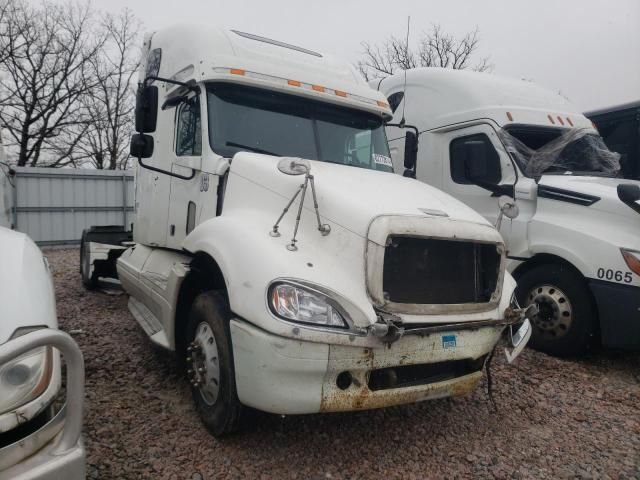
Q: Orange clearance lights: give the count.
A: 10